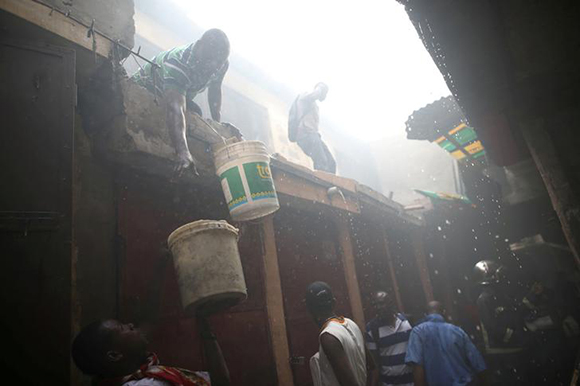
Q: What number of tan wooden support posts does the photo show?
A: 4